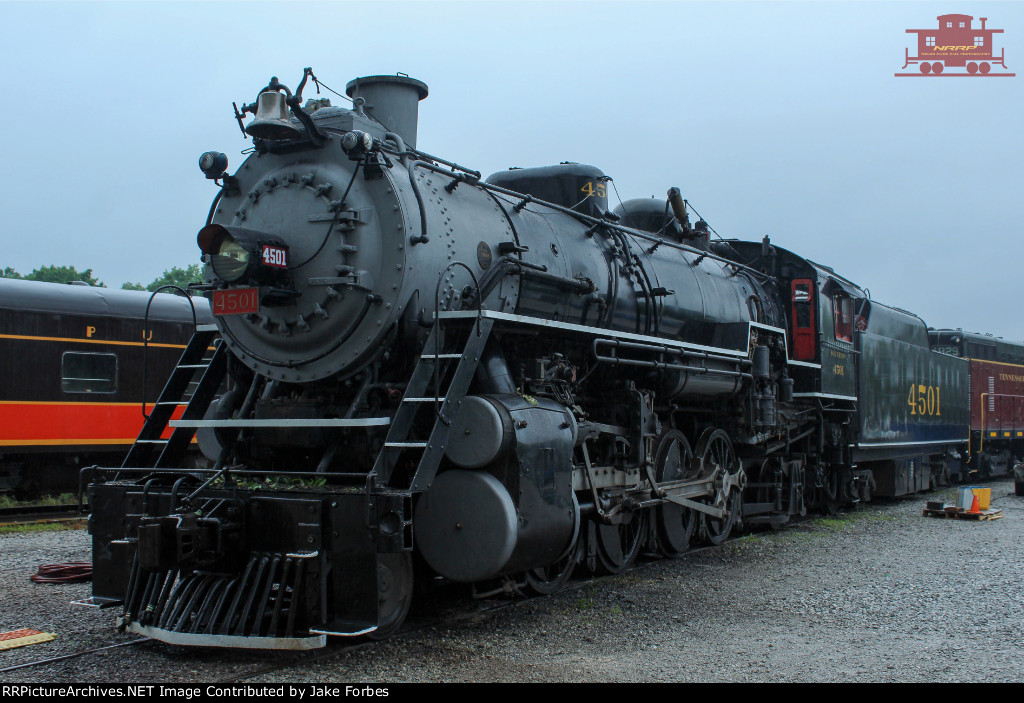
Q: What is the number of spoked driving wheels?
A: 4